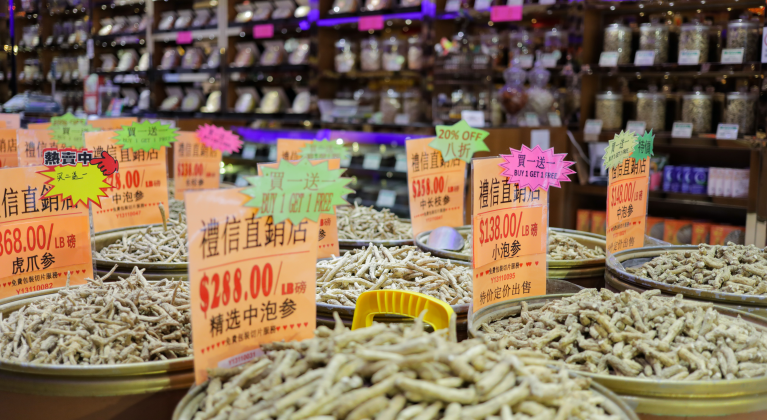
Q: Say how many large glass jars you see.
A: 8